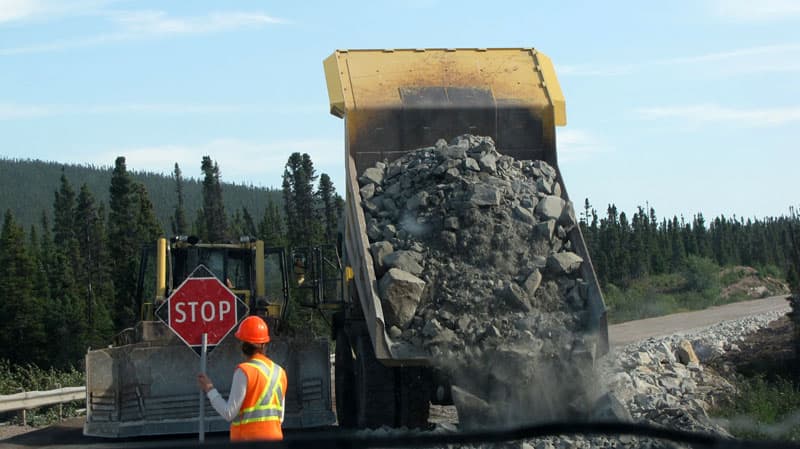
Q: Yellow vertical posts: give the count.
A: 2